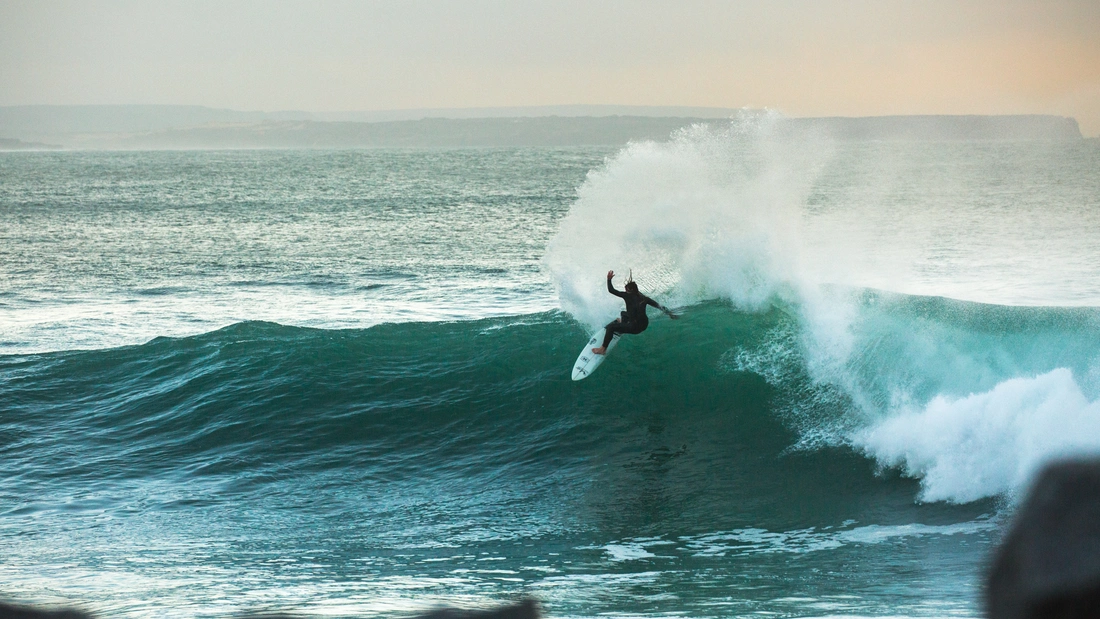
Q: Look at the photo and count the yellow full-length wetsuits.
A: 0